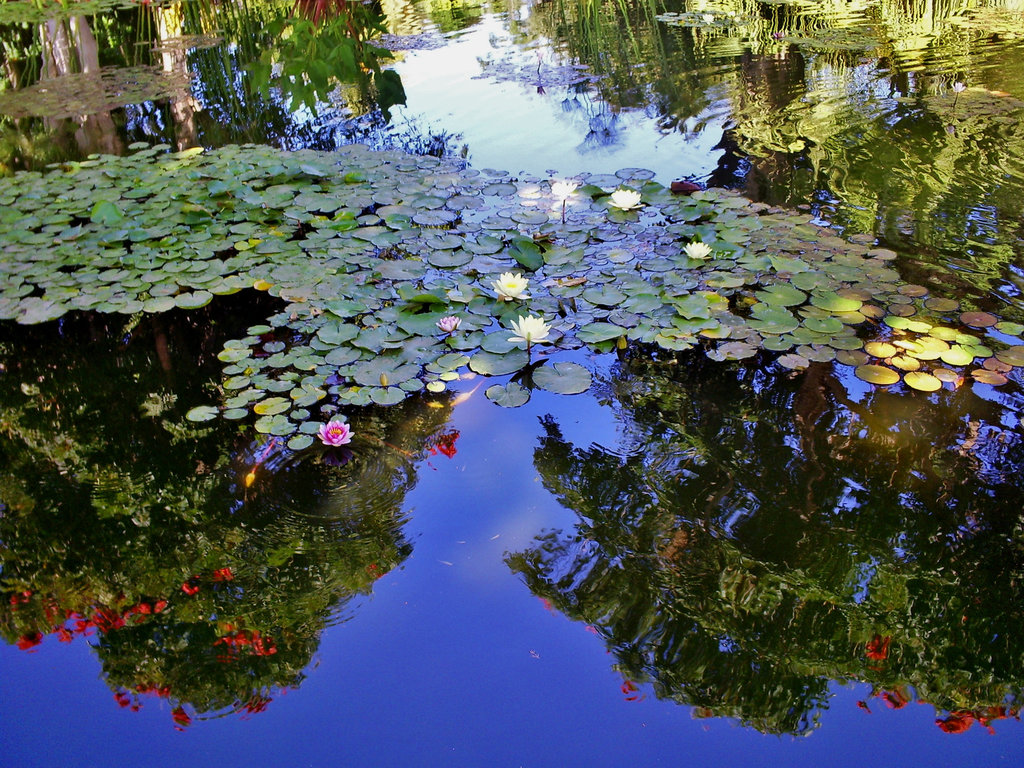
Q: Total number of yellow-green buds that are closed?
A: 2